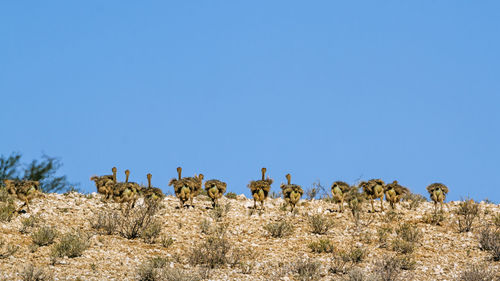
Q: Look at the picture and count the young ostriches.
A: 13